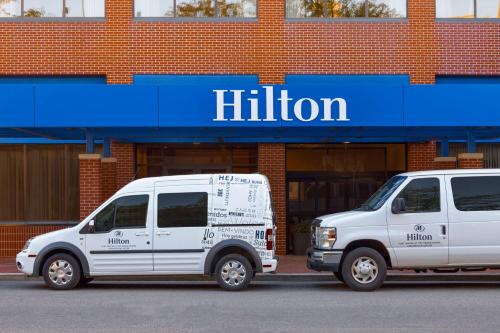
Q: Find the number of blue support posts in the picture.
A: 4